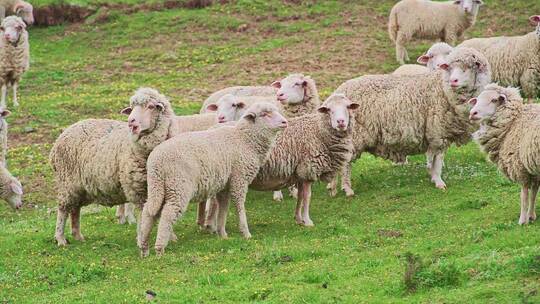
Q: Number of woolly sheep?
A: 14